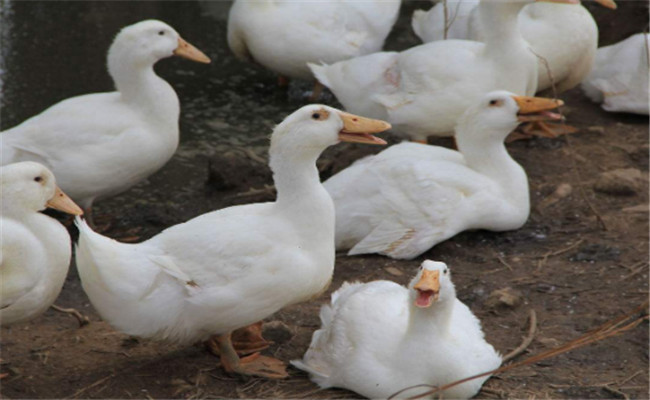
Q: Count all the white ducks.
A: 9